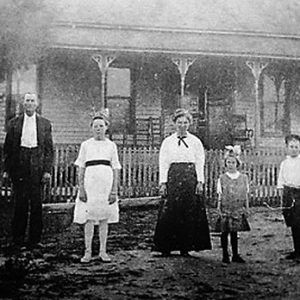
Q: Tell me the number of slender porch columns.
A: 3